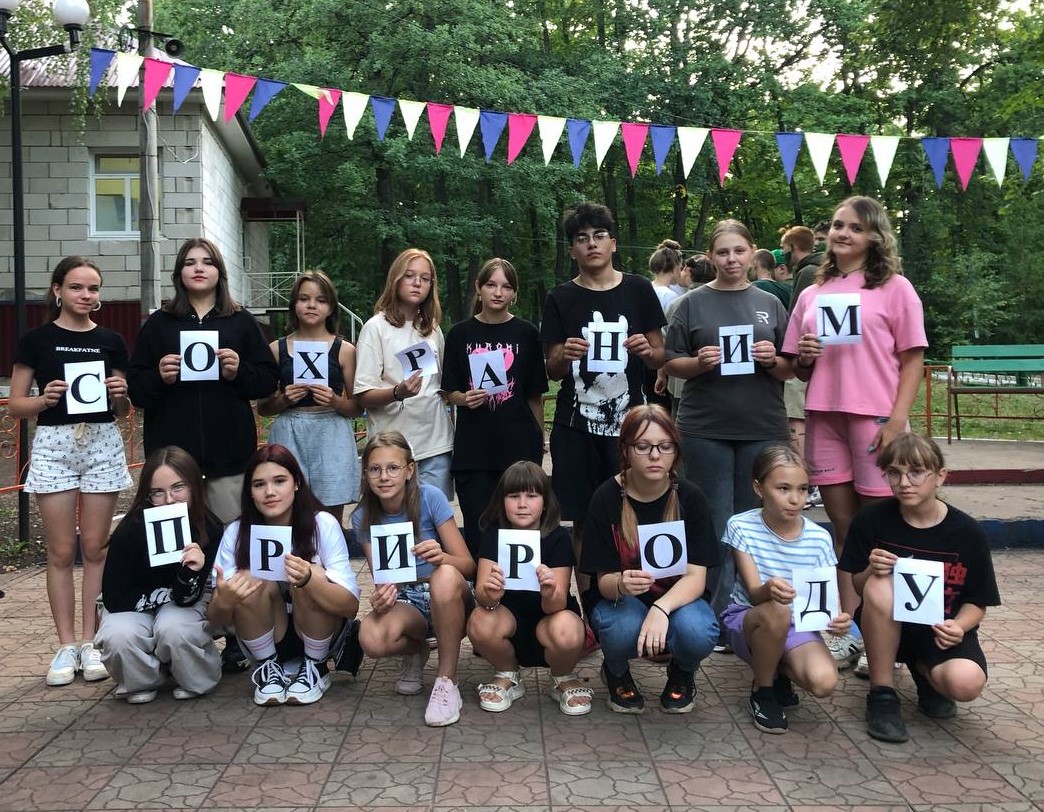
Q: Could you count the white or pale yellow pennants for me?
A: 12